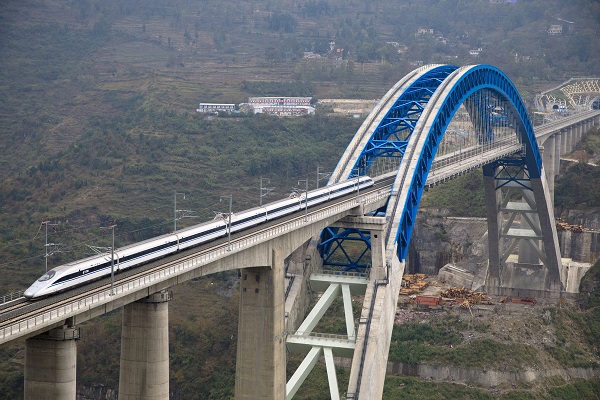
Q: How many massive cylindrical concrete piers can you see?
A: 2